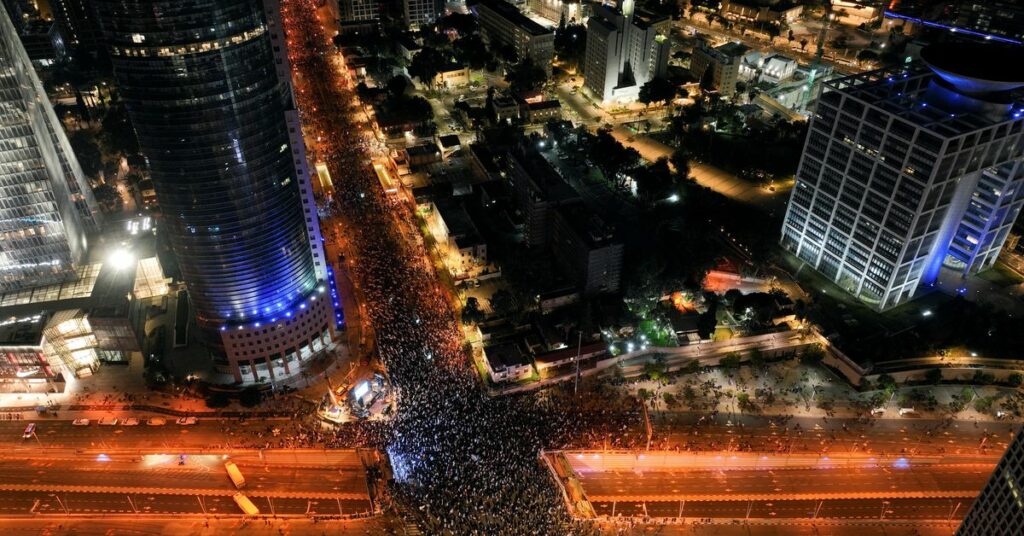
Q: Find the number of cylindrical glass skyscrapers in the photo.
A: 1